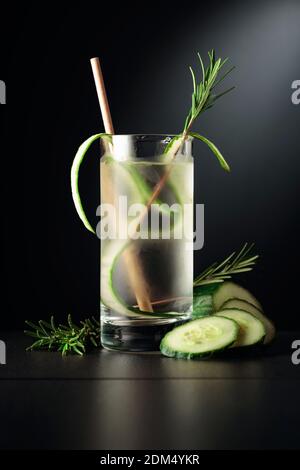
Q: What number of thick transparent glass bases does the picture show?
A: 1